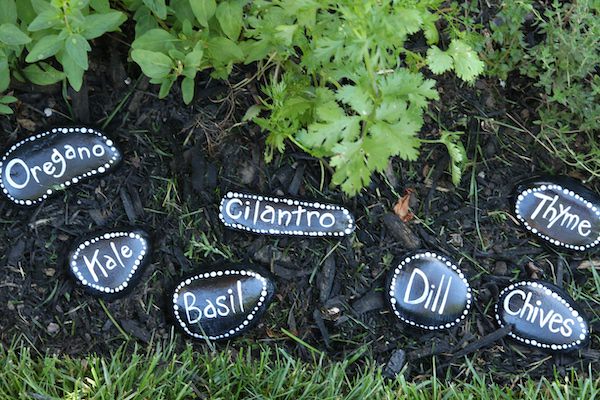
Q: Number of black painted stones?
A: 7